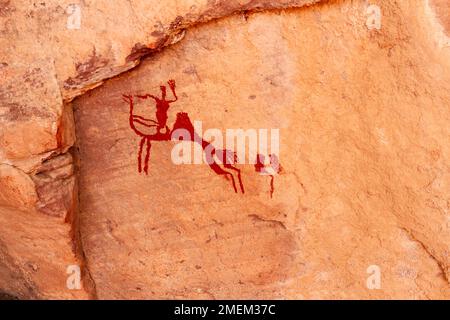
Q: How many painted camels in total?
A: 1